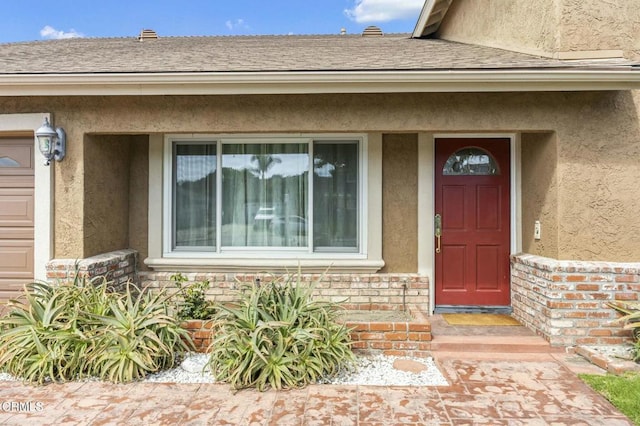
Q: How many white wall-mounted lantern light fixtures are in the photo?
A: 1